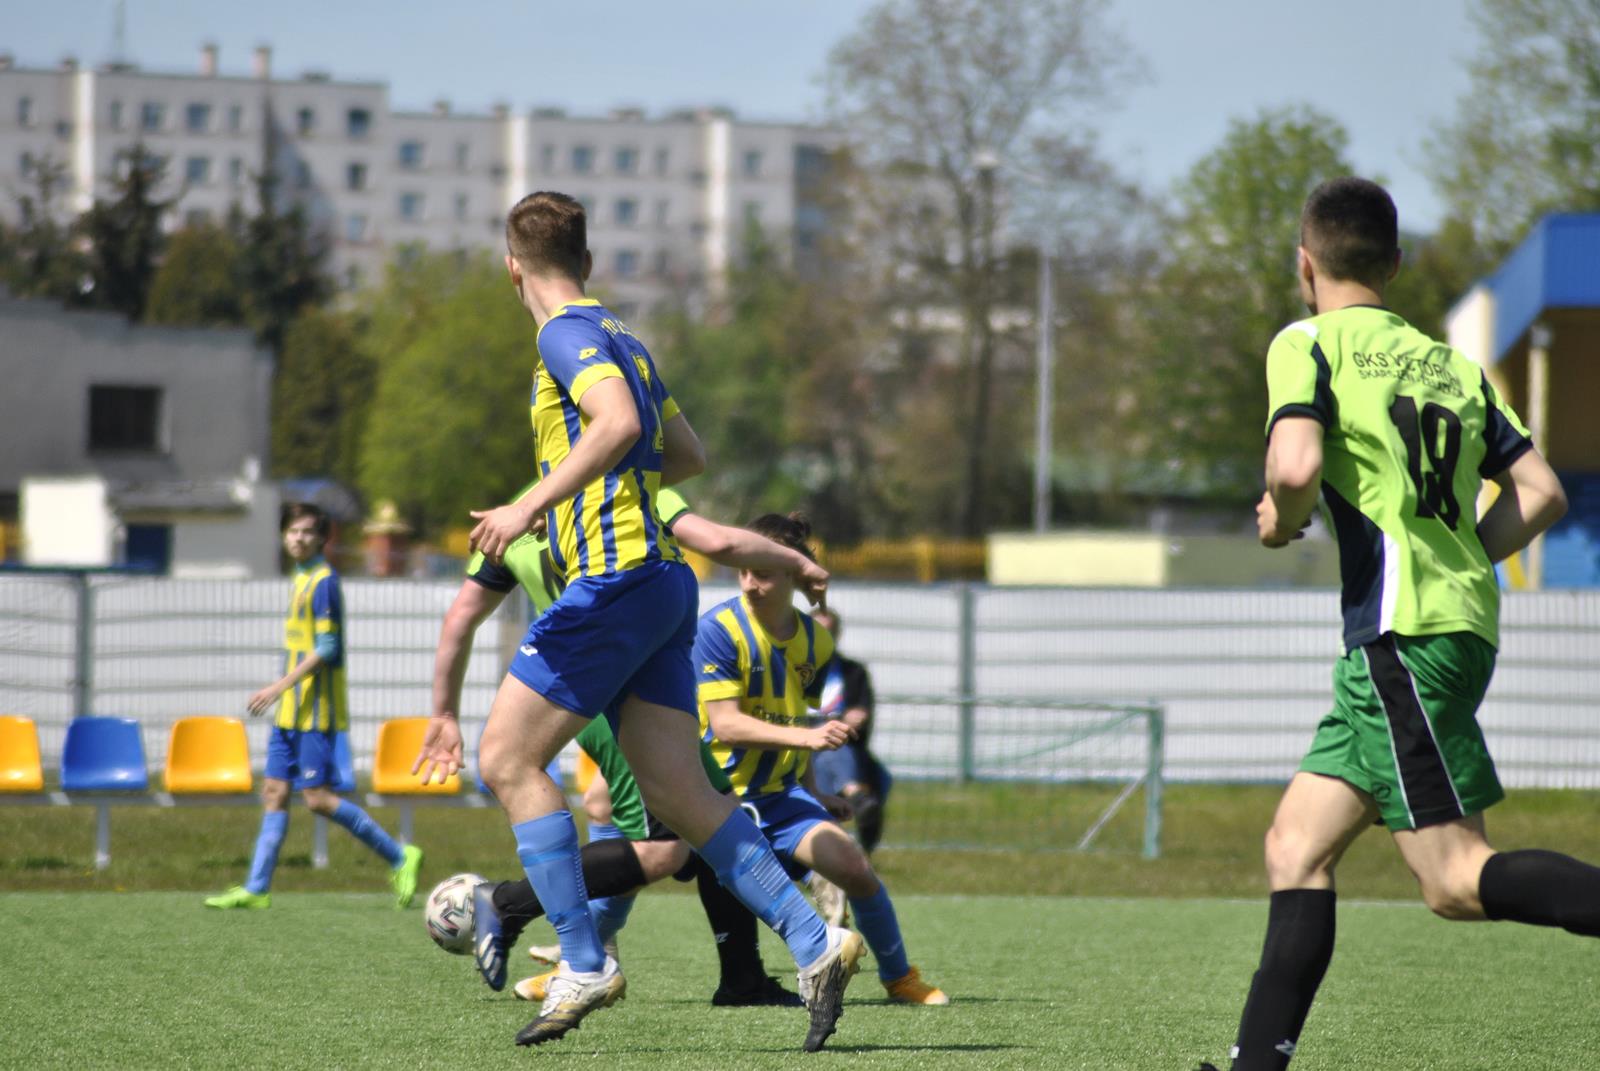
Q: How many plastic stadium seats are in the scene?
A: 7